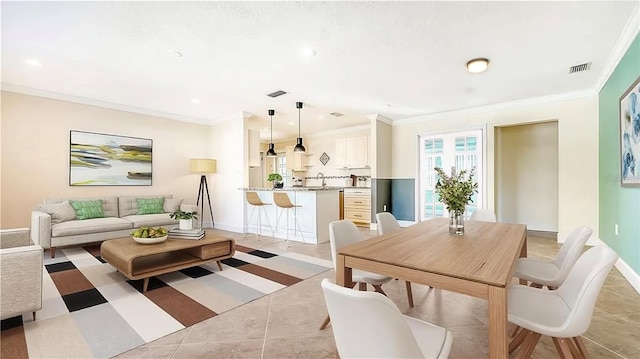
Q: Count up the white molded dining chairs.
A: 6